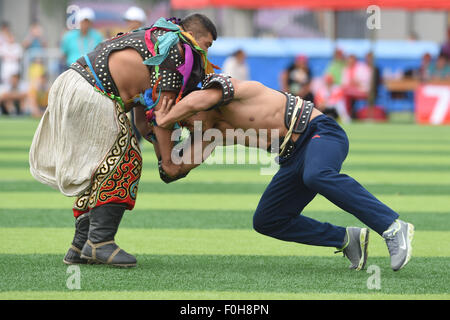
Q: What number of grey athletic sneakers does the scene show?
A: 2